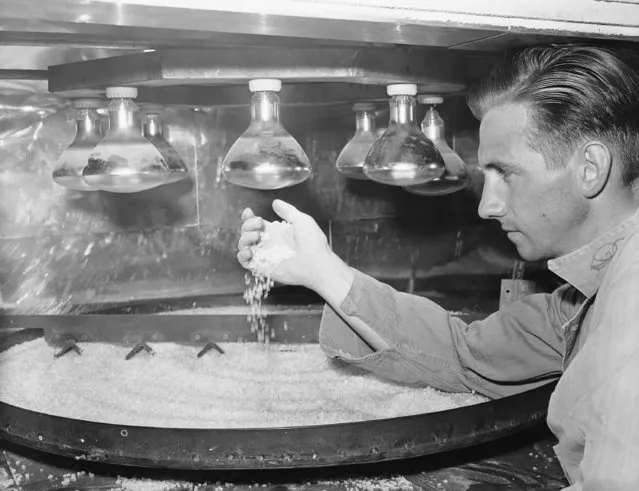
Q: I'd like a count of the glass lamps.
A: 7